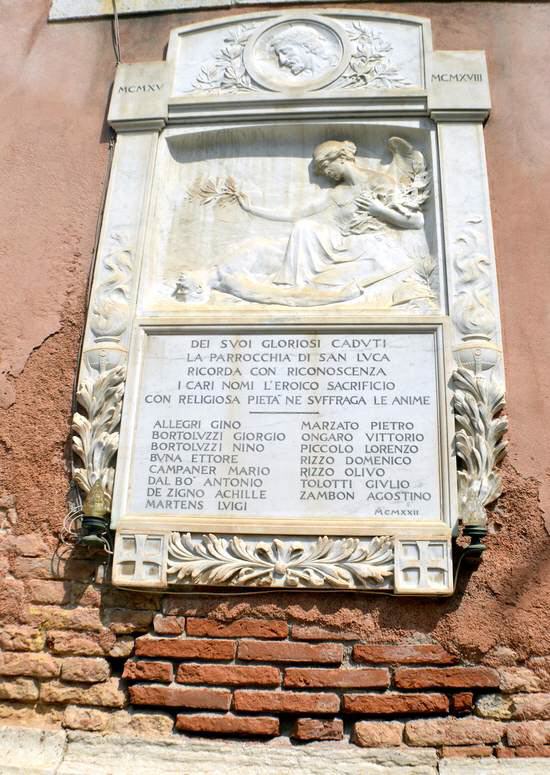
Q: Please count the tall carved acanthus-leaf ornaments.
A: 2